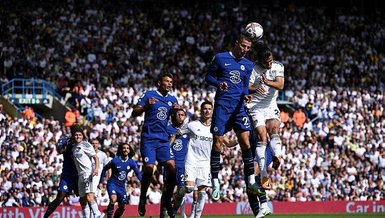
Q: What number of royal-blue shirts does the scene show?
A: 5